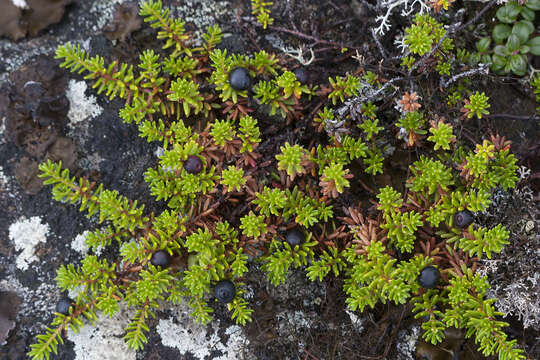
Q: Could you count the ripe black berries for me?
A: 9